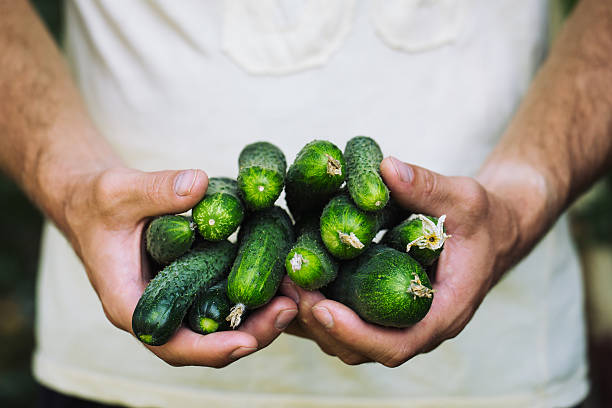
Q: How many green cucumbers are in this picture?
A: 12